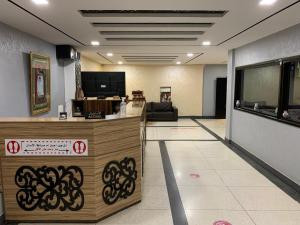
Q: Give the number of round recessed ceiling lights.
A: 8